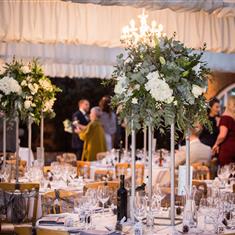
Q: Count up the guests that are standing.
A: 5